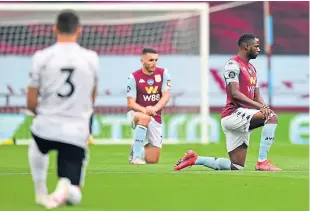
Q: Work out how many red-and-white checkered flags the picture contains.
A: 0